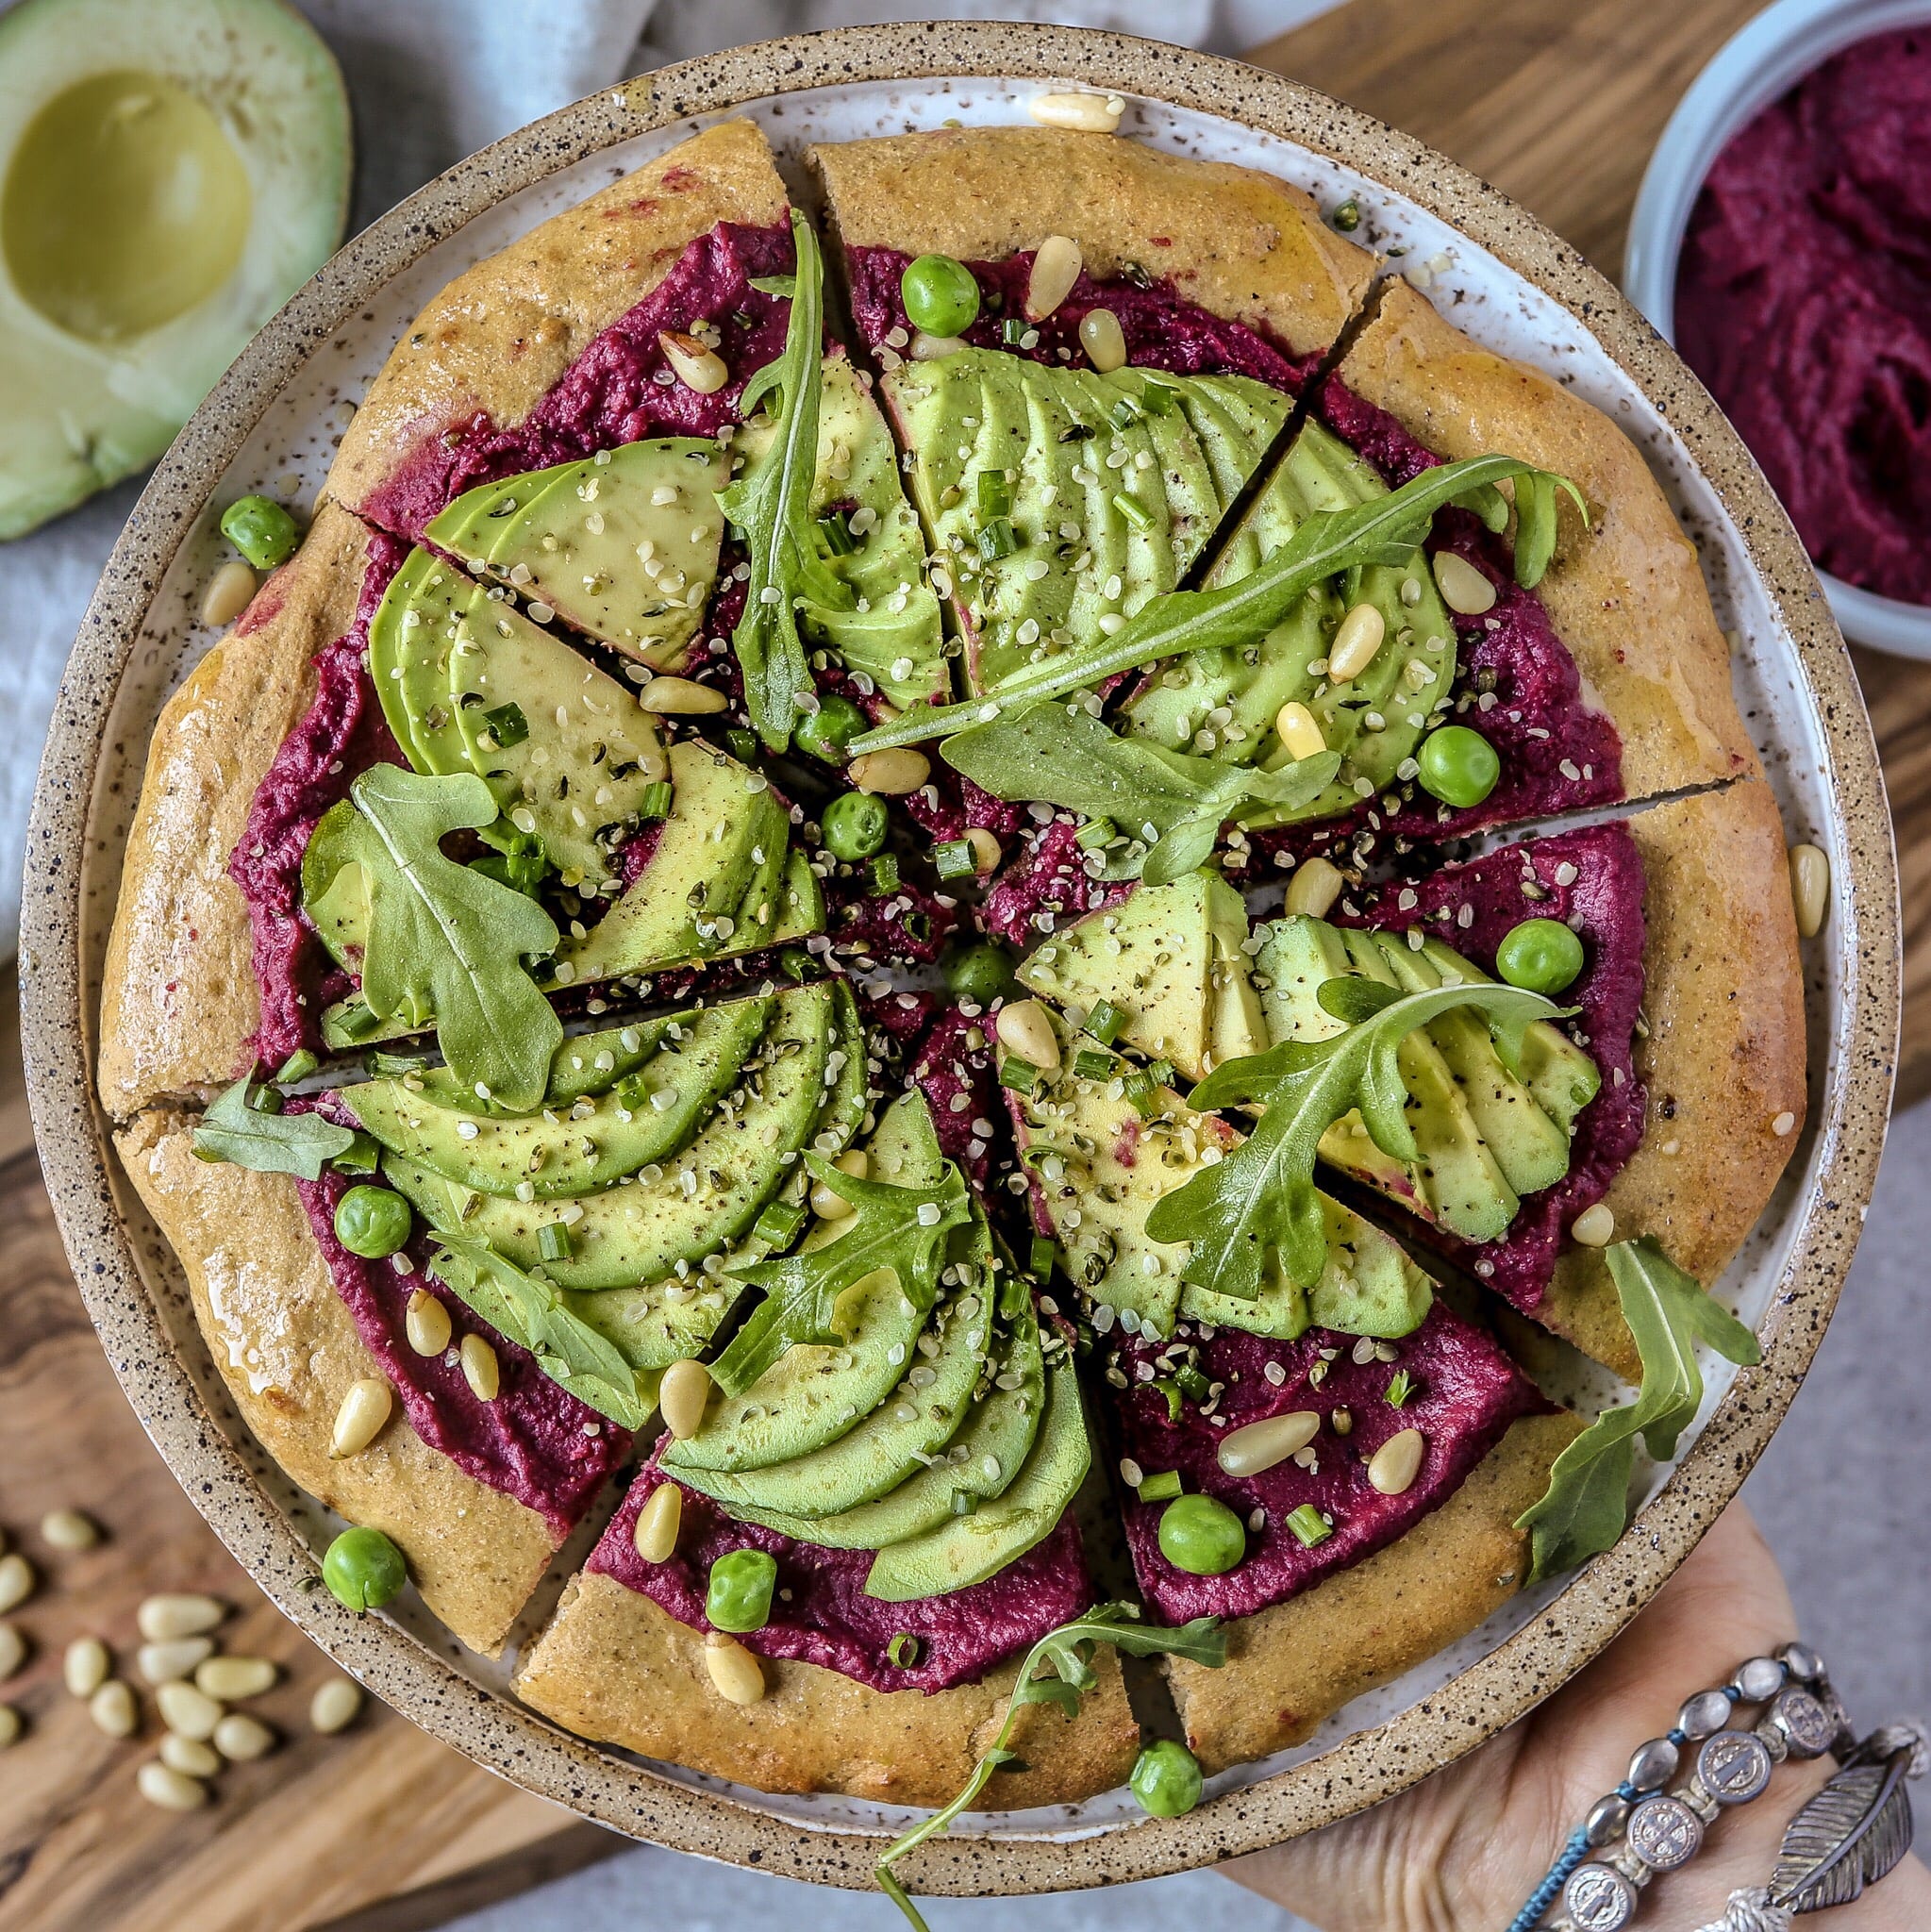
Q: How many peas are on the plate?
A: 12